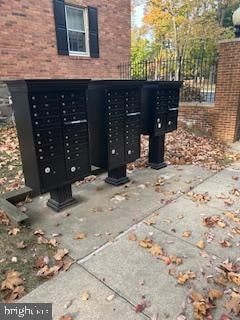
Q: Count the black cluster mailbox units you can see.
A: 3